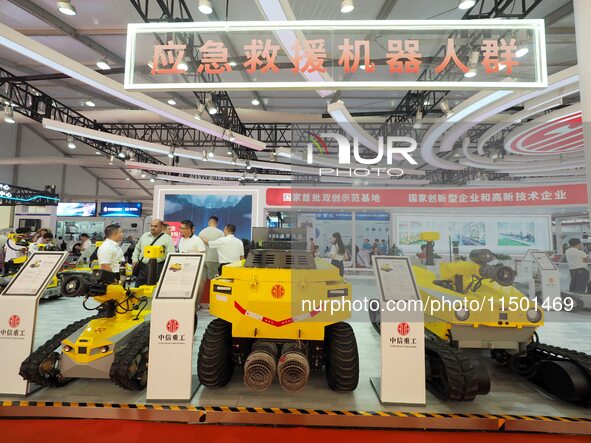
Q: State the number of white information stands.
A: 4